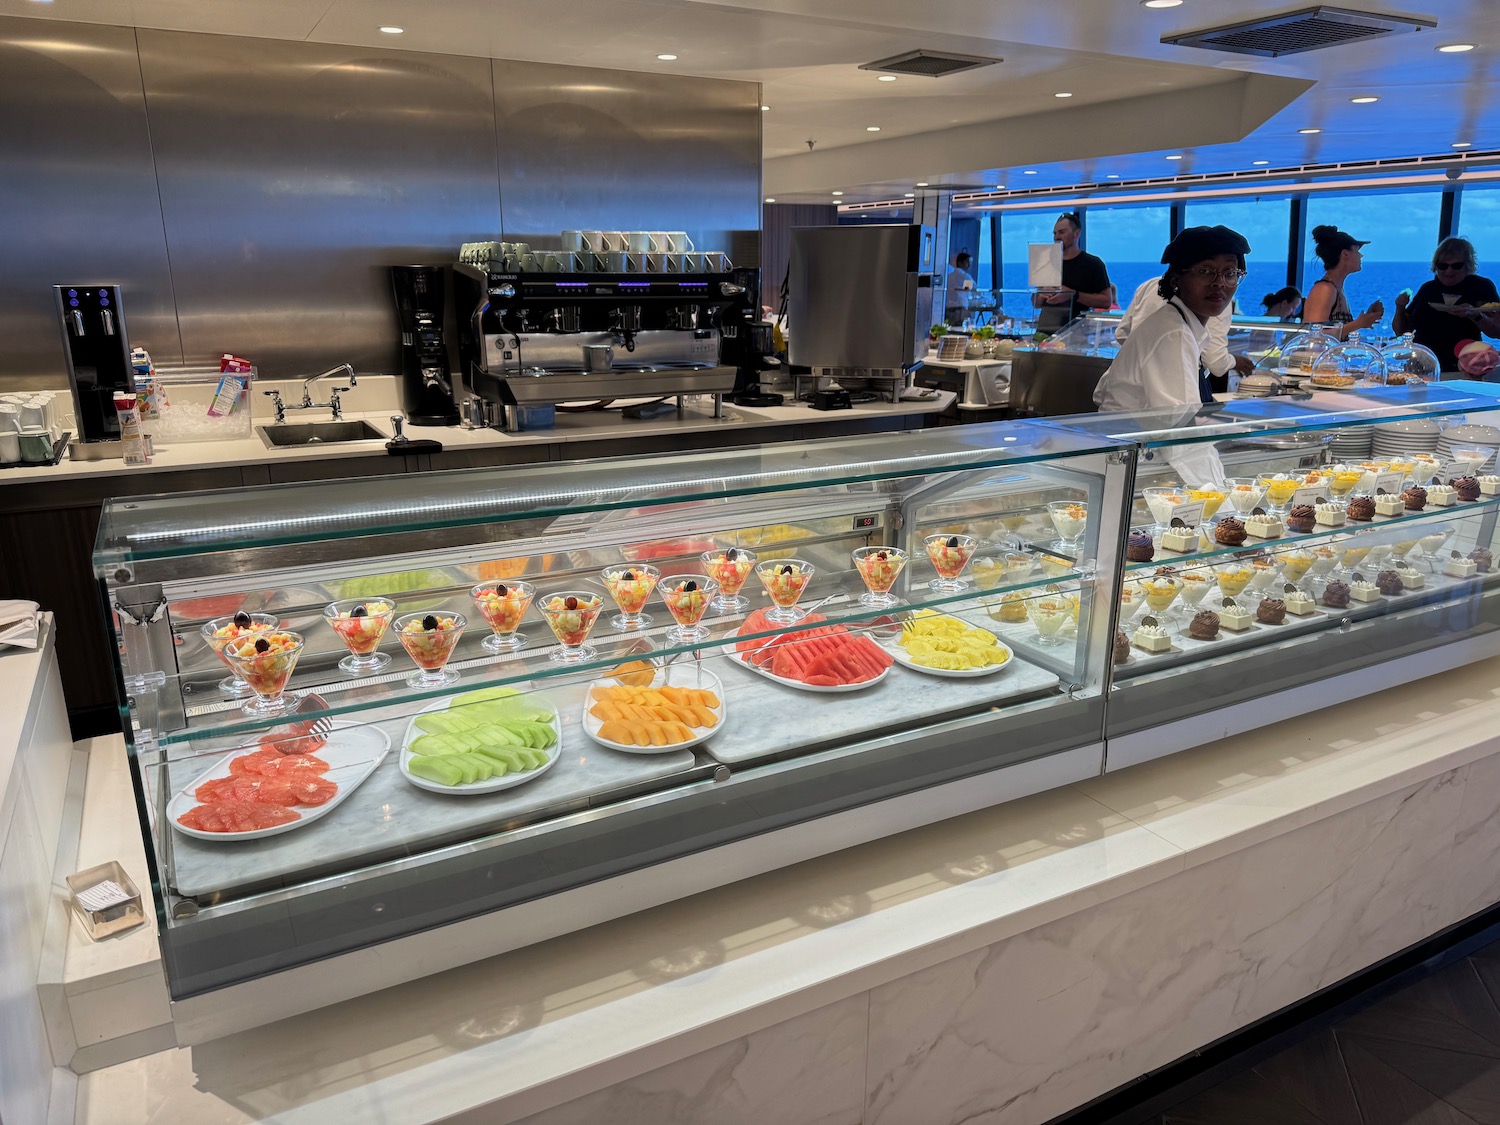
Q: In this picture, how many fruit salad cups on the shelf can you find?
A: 12